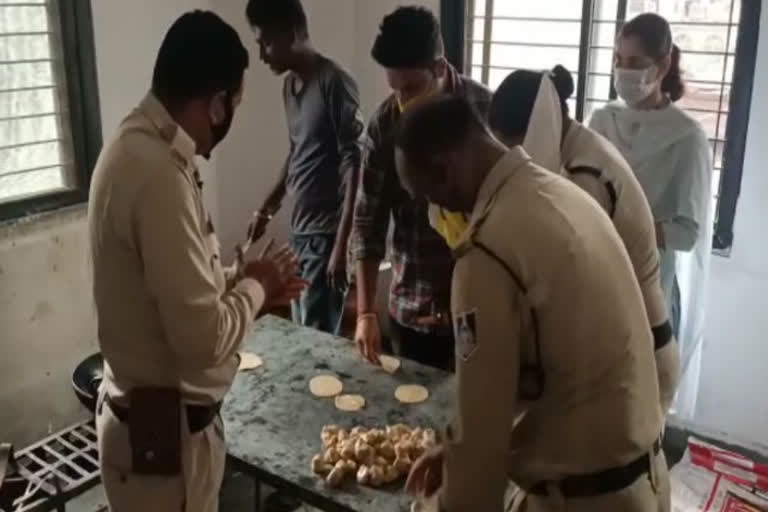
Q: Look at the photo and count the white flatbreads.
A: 5